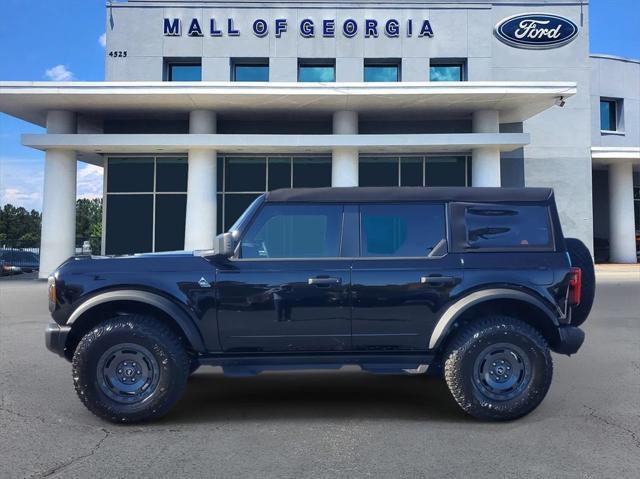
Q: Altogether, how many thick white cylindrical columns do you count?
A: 5